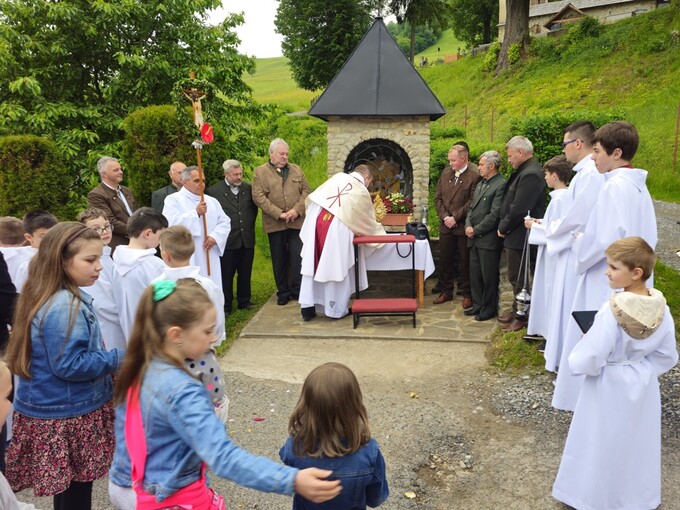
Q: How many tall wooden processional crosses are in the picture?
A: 1